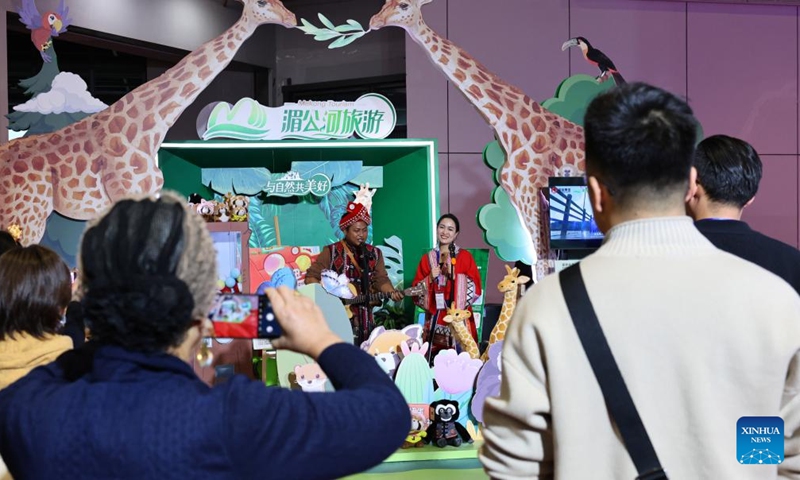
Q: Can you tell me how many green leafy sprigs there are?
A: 1